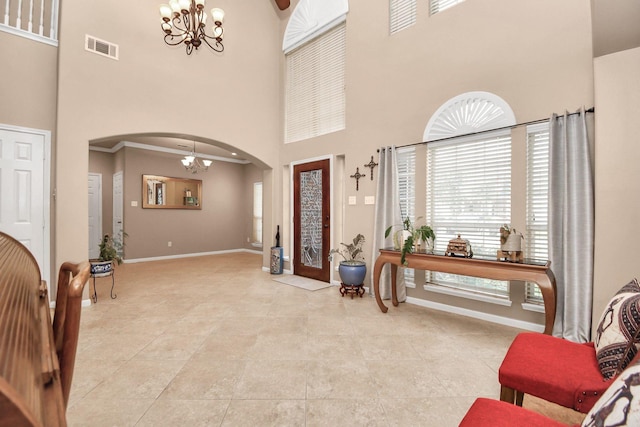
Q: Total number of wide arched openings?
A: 1